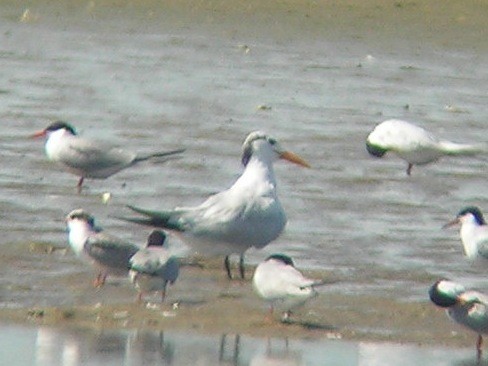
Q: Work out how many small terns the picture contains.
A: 7